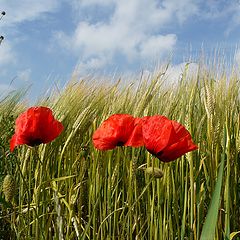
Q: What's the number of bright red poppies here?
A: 3